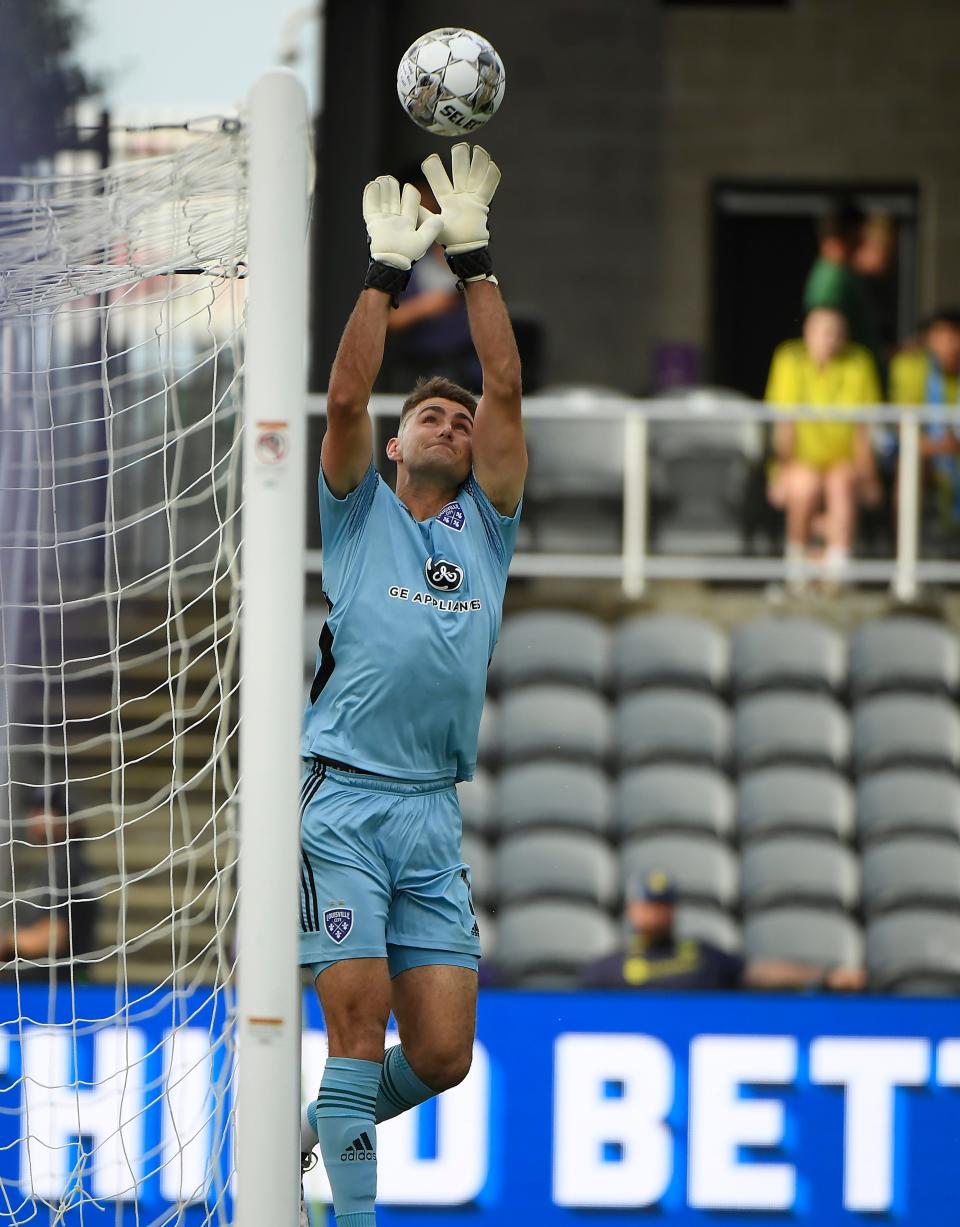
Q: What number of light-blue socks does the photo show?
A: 2